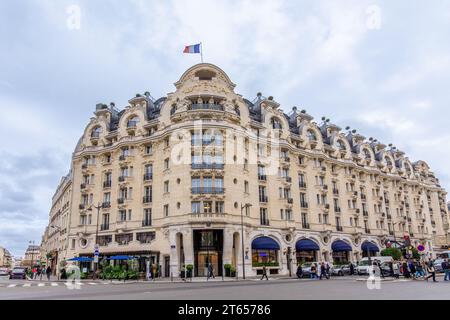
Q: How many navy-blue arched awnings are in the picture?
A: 4